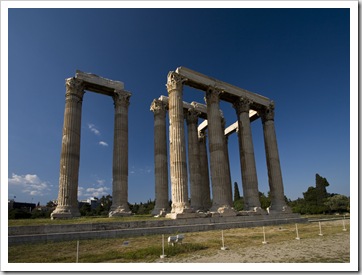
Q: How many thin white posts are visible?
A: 7